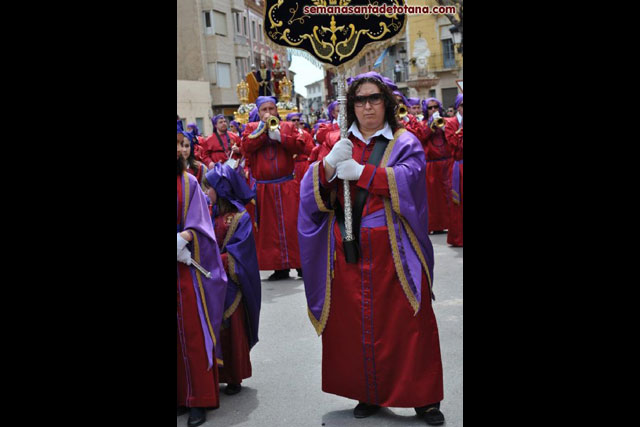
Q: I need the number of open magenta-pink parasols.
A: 0